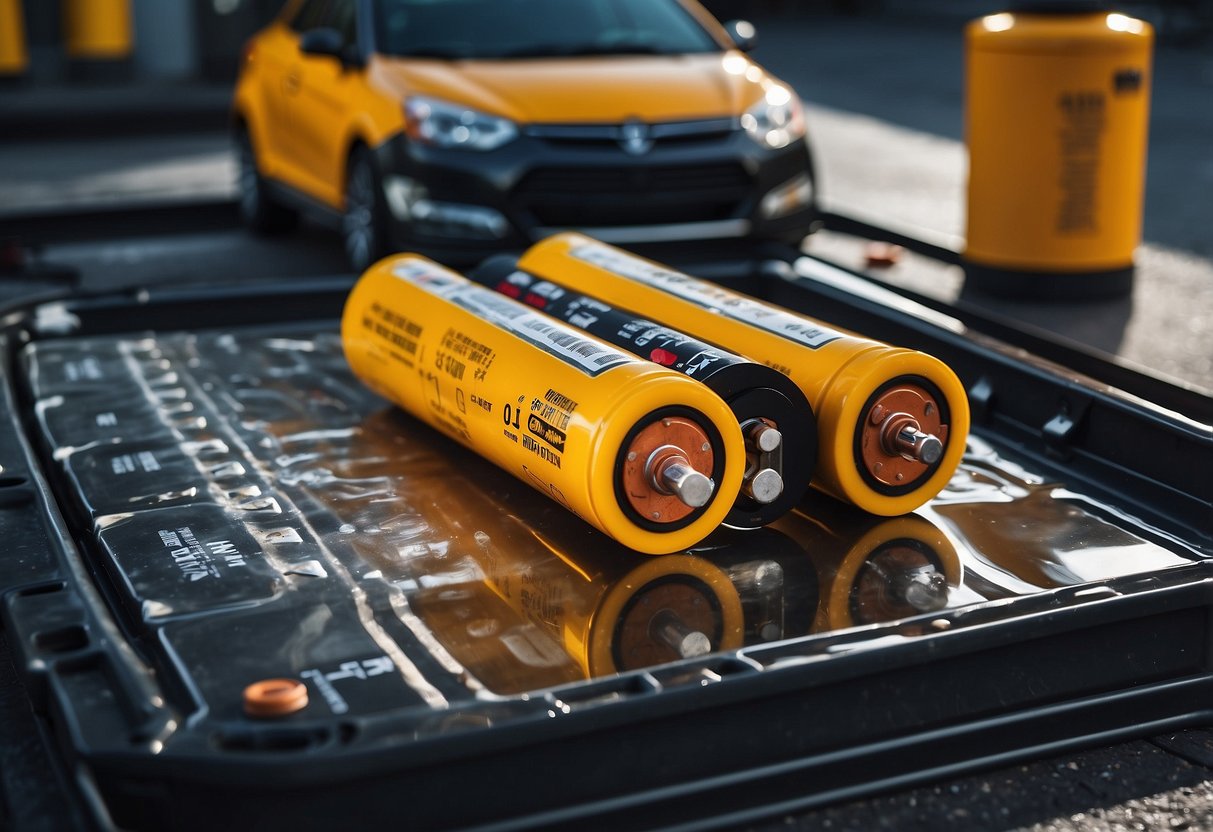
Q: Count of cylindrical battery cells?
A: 3